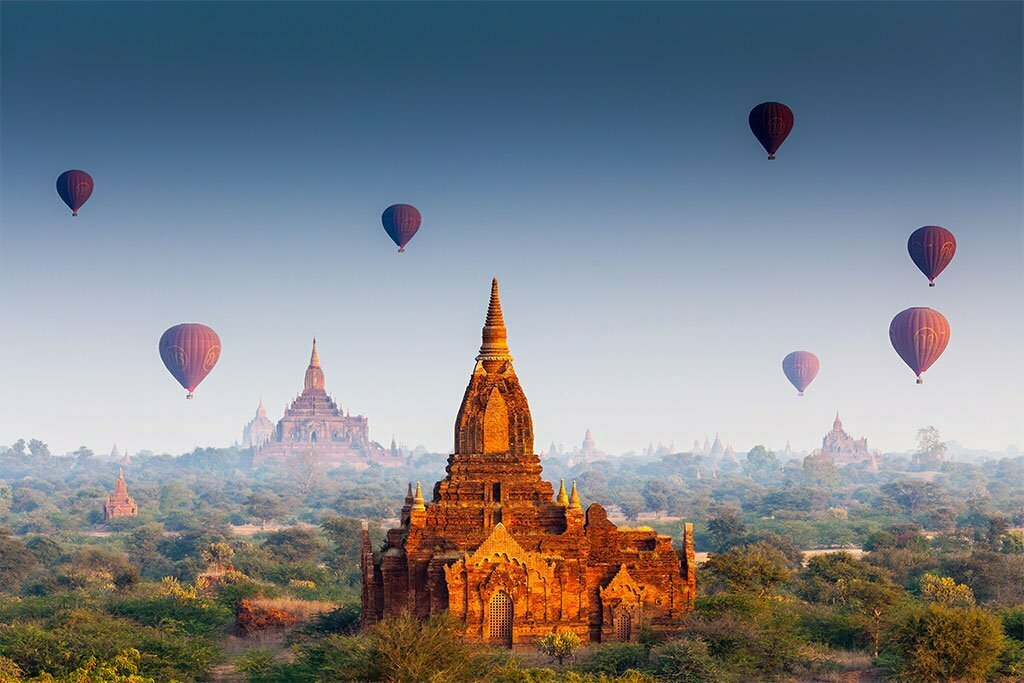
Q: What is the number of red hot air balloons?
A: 7